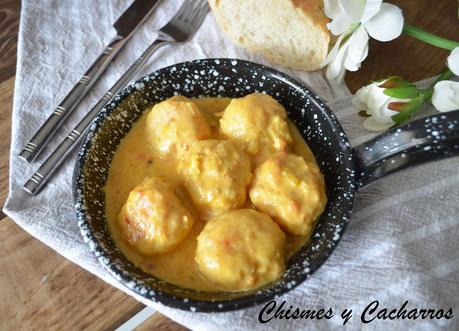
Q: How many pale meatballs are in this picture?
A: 6